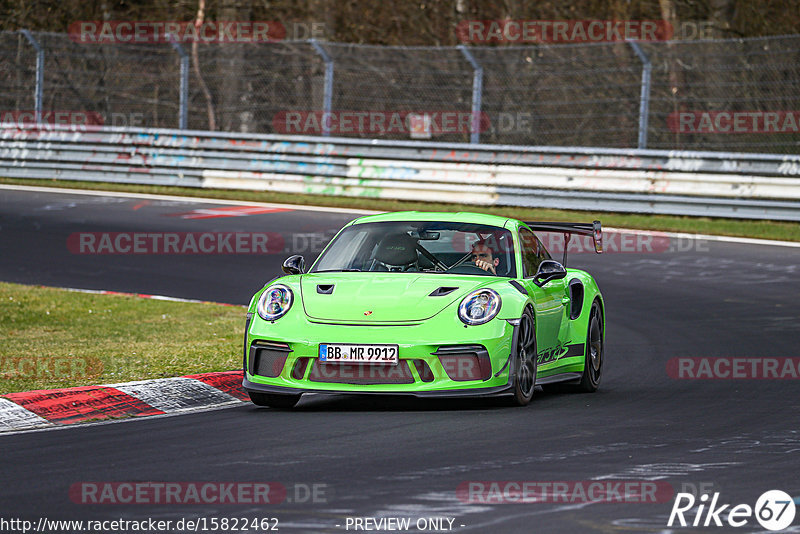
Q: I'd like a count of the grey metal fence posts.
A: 5